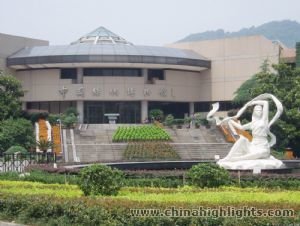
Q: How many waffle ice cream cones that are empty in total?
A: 0